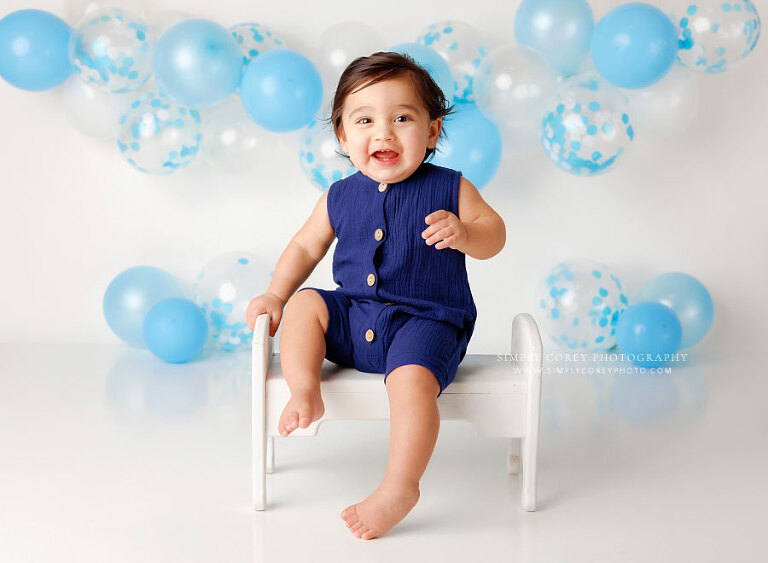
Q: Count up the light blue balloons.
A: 11